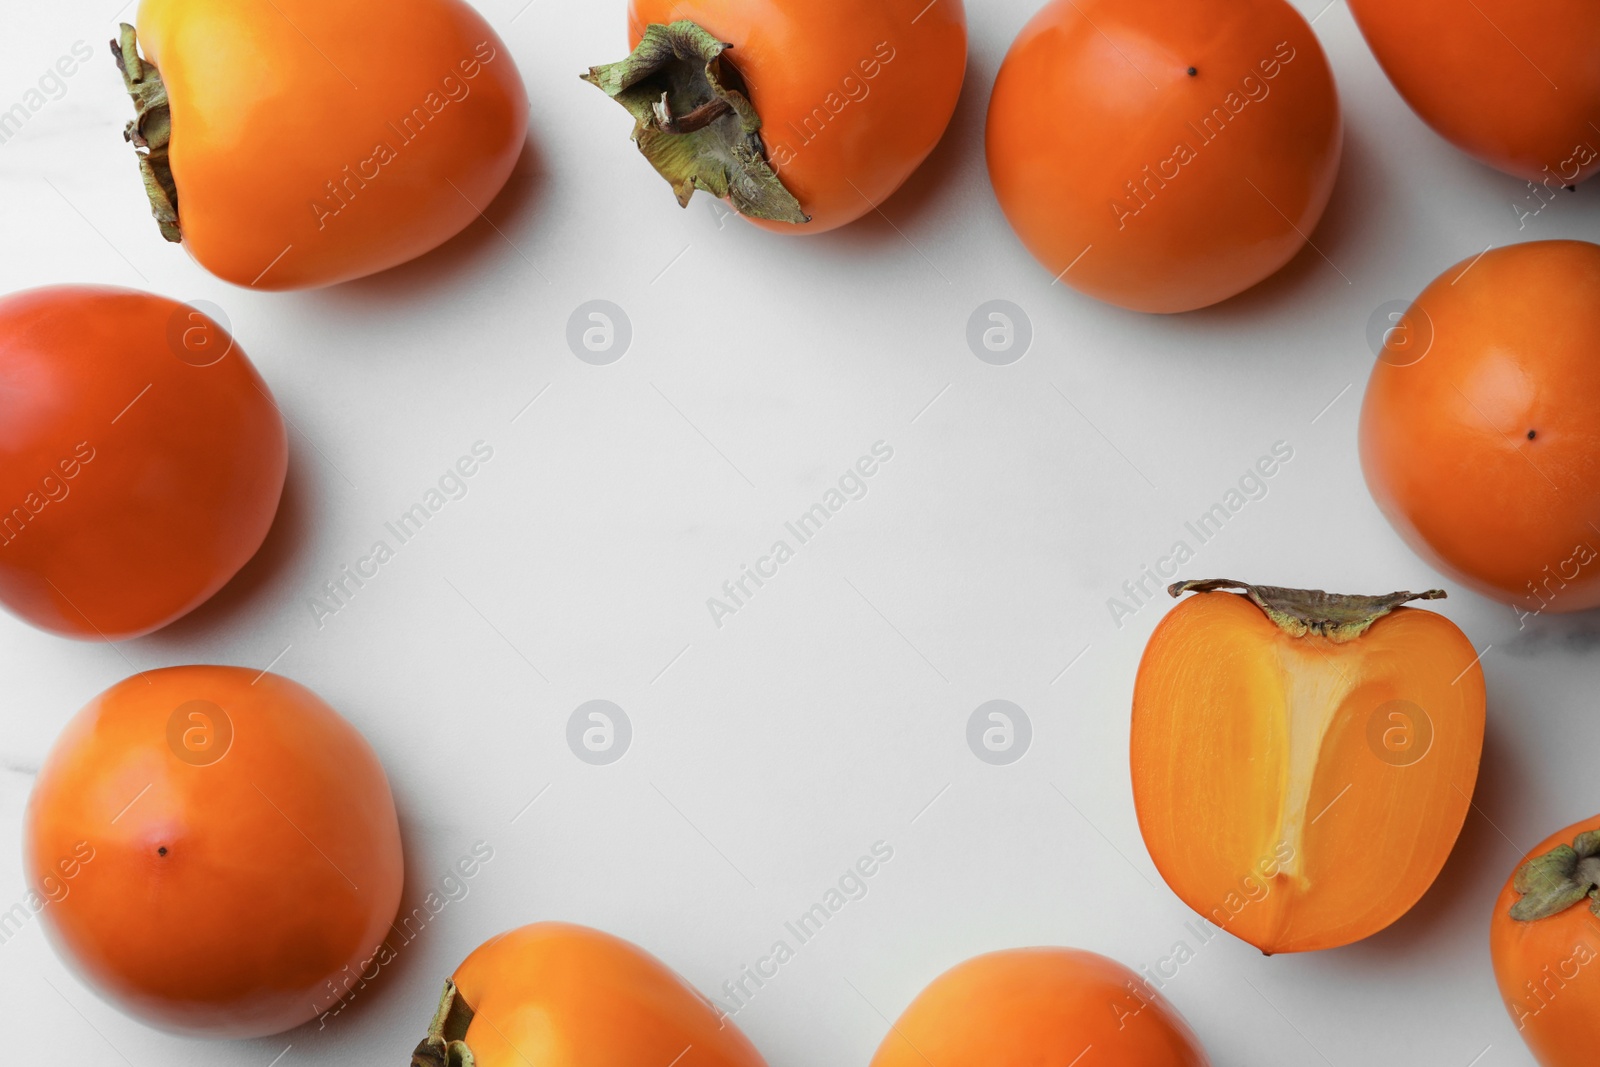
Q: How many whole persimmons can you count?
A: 10